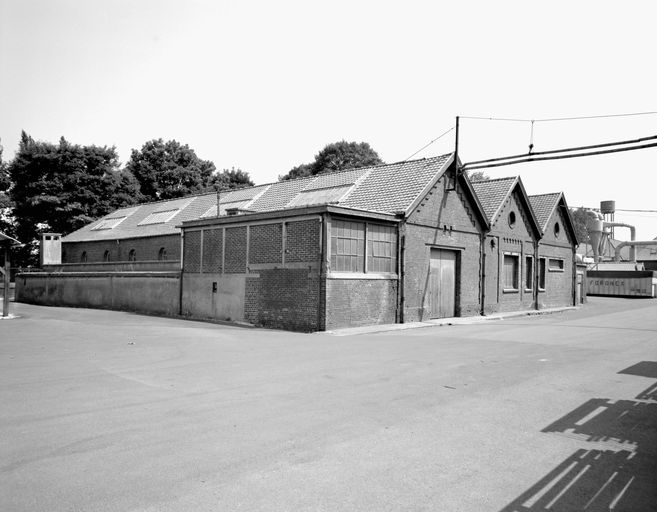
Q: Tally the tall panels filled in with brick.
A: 5